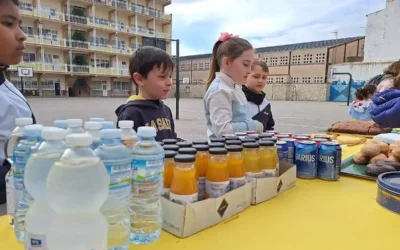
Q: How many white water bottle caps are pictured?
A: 6